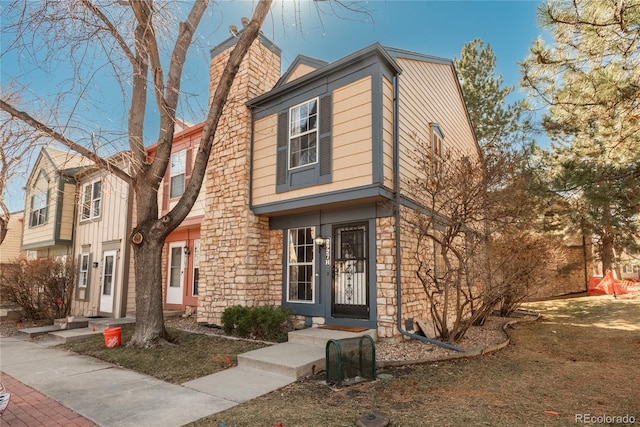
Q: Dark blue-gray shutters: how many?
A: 2